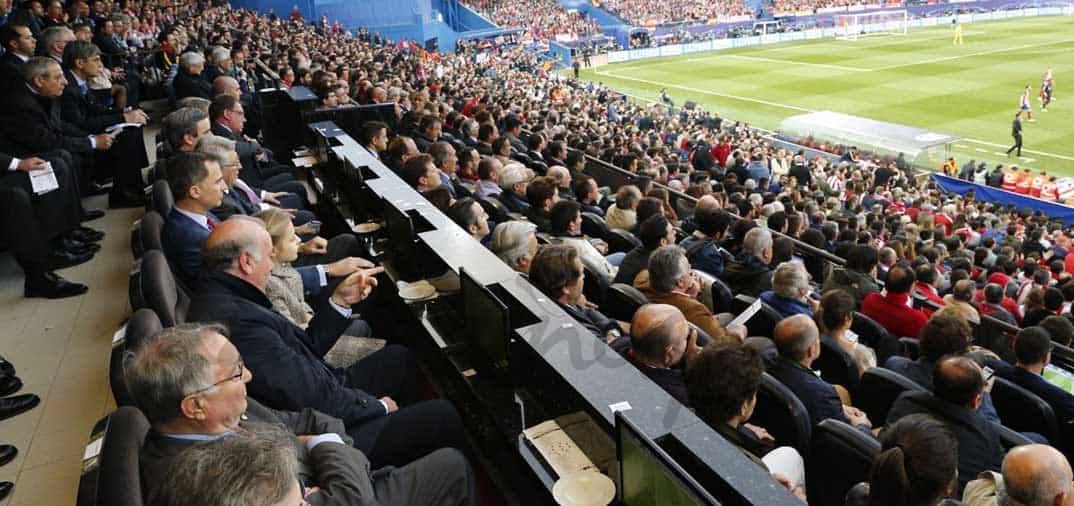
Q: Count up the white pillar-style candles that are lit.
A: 0